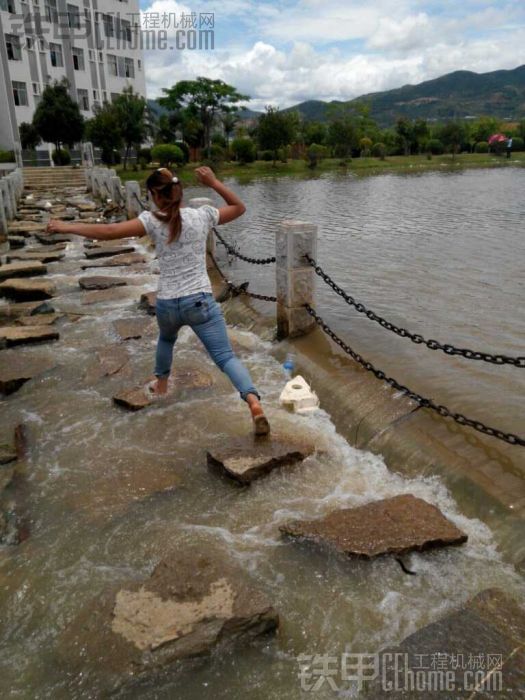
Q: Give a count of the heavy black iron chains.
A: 4